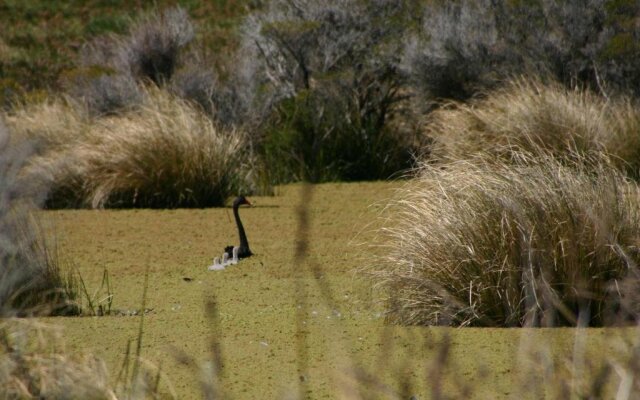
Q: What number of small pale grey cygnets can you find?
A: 3